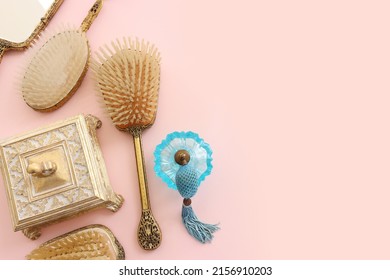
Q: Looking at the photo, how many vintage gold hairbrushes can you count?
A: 3